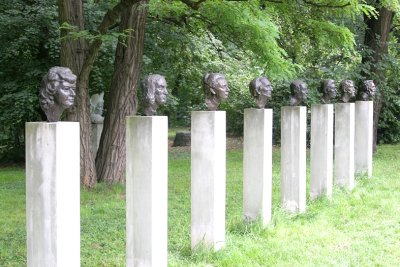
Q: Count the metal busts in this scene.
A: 8